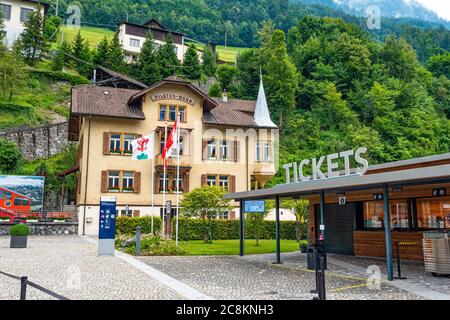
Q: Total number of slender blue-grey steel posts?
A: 4